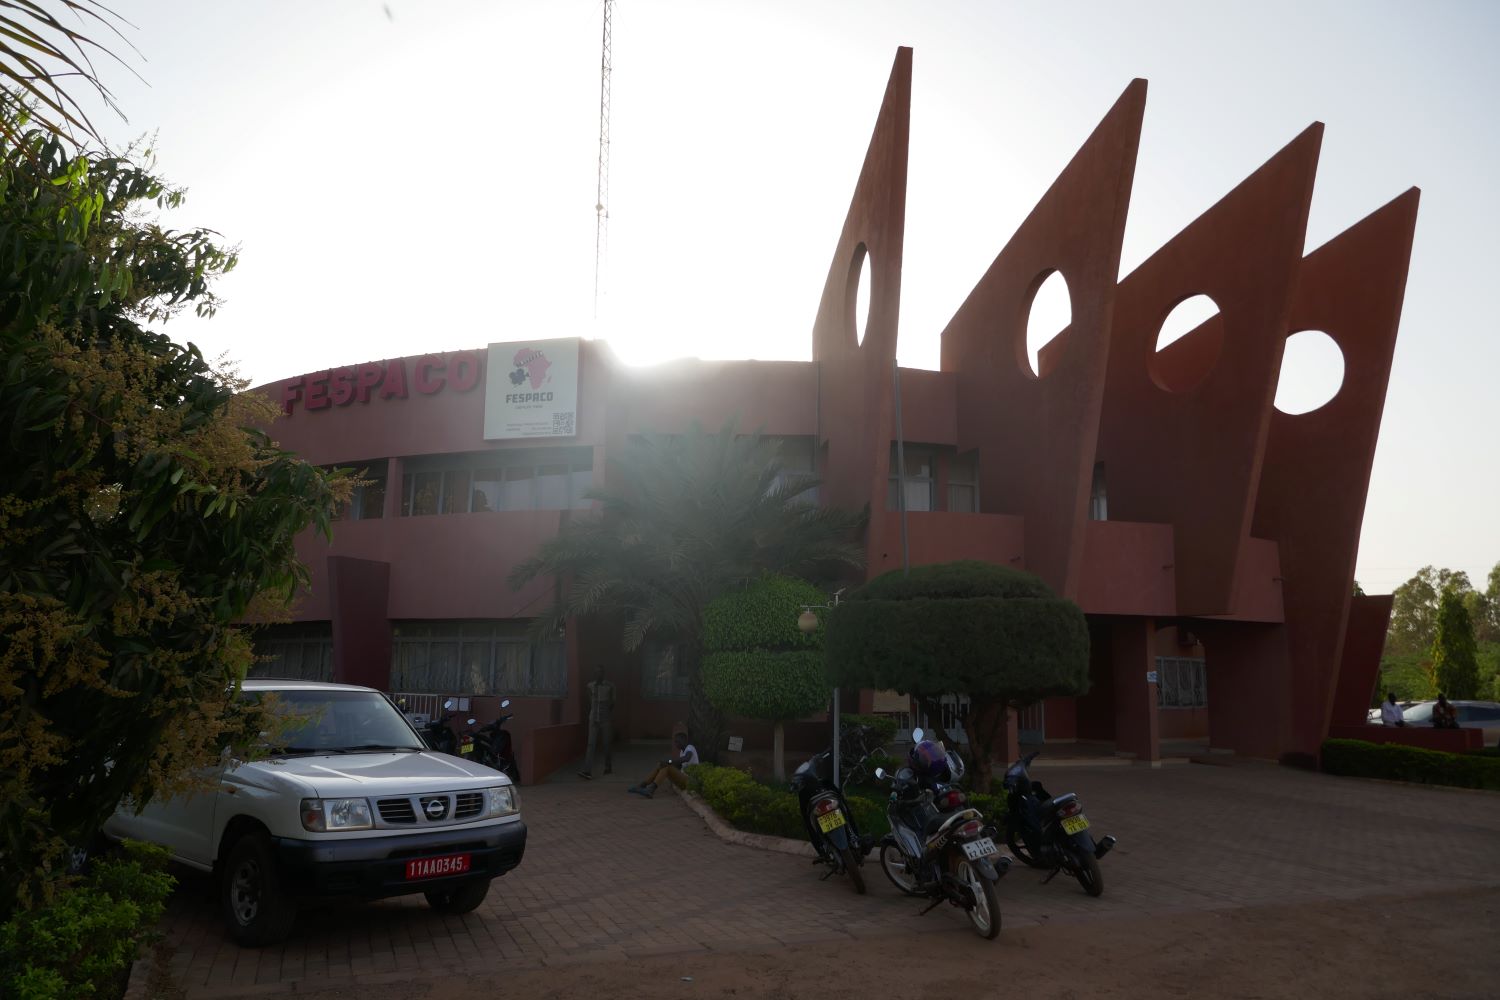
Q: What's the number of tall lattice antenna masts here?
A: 1